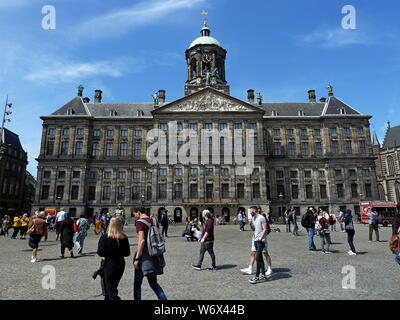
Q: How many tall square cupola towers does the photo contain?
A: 1